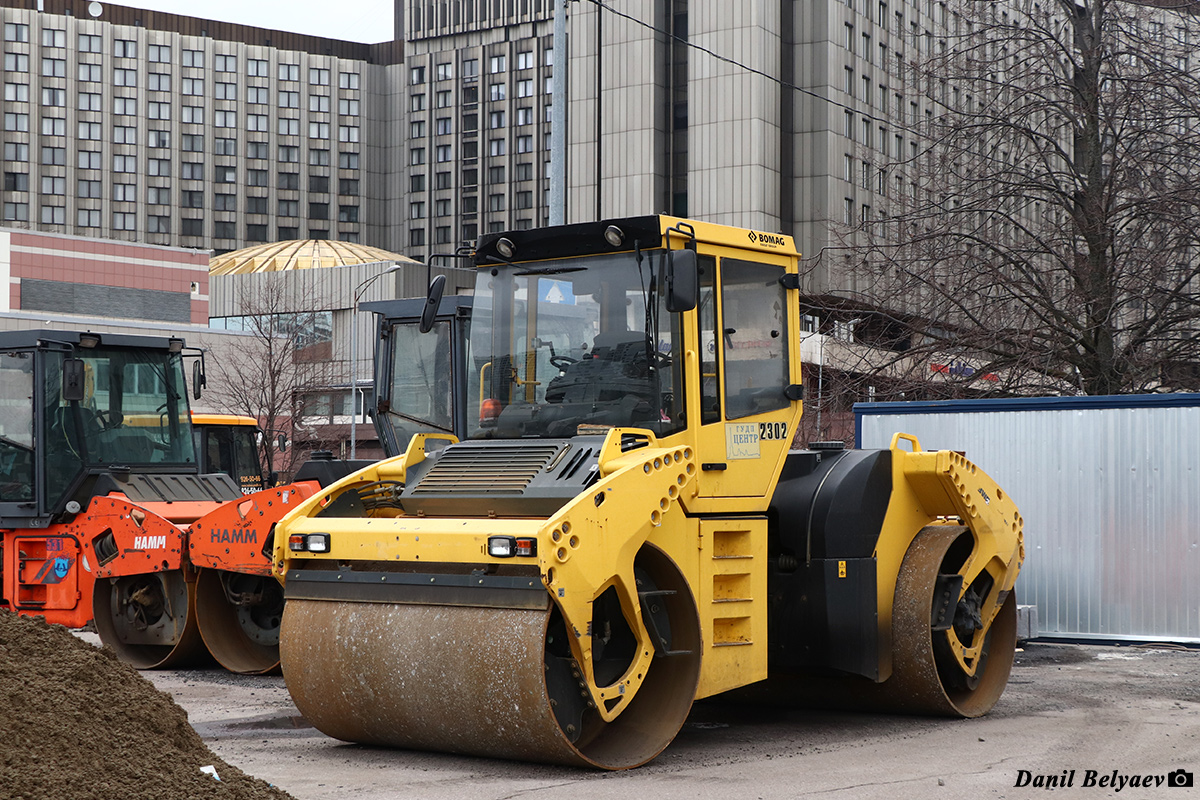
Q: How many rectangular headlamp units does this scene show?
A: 2